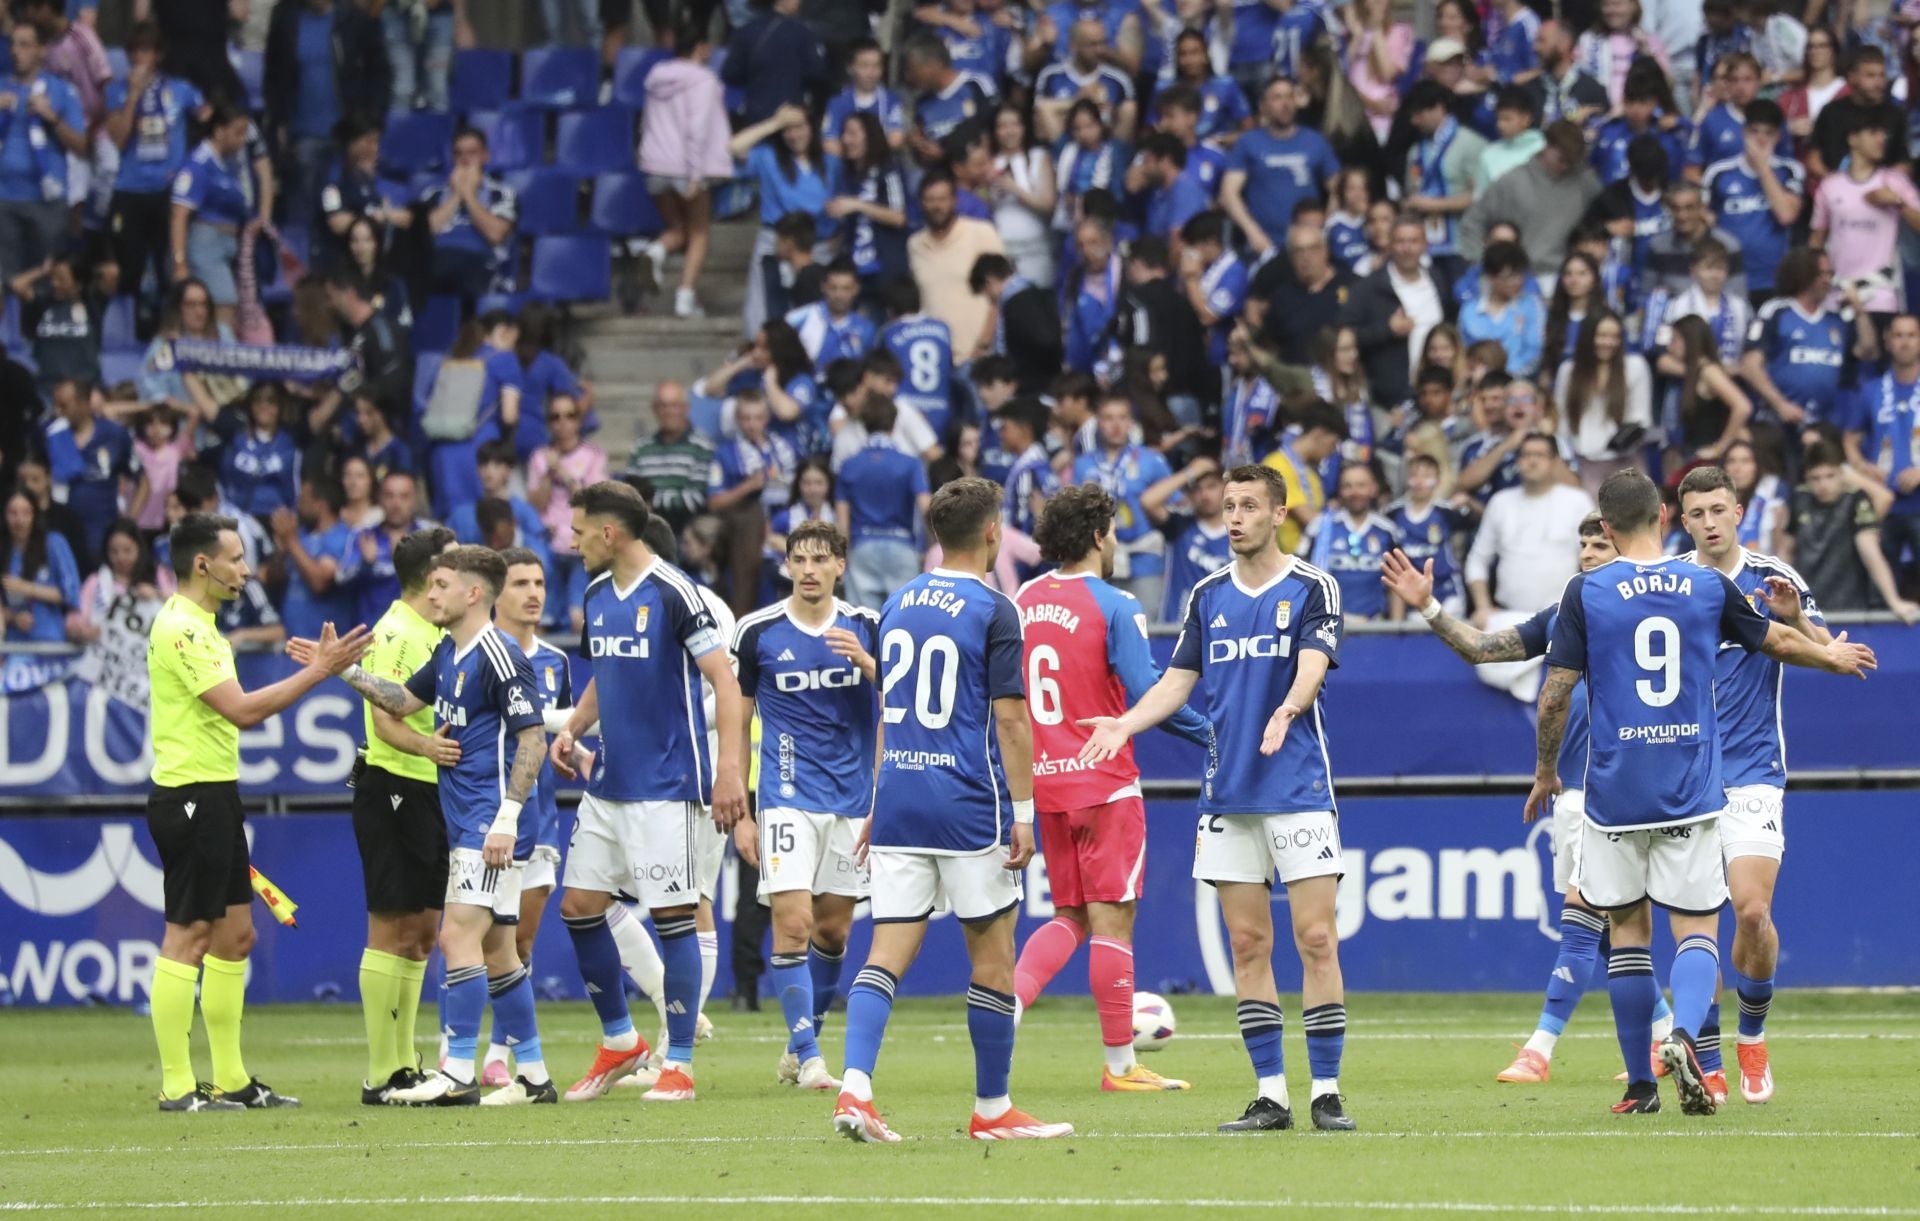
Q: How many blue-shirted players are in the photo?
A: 9